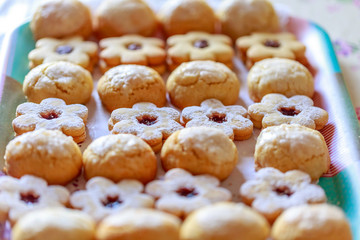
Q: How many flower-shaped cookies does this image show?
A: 12